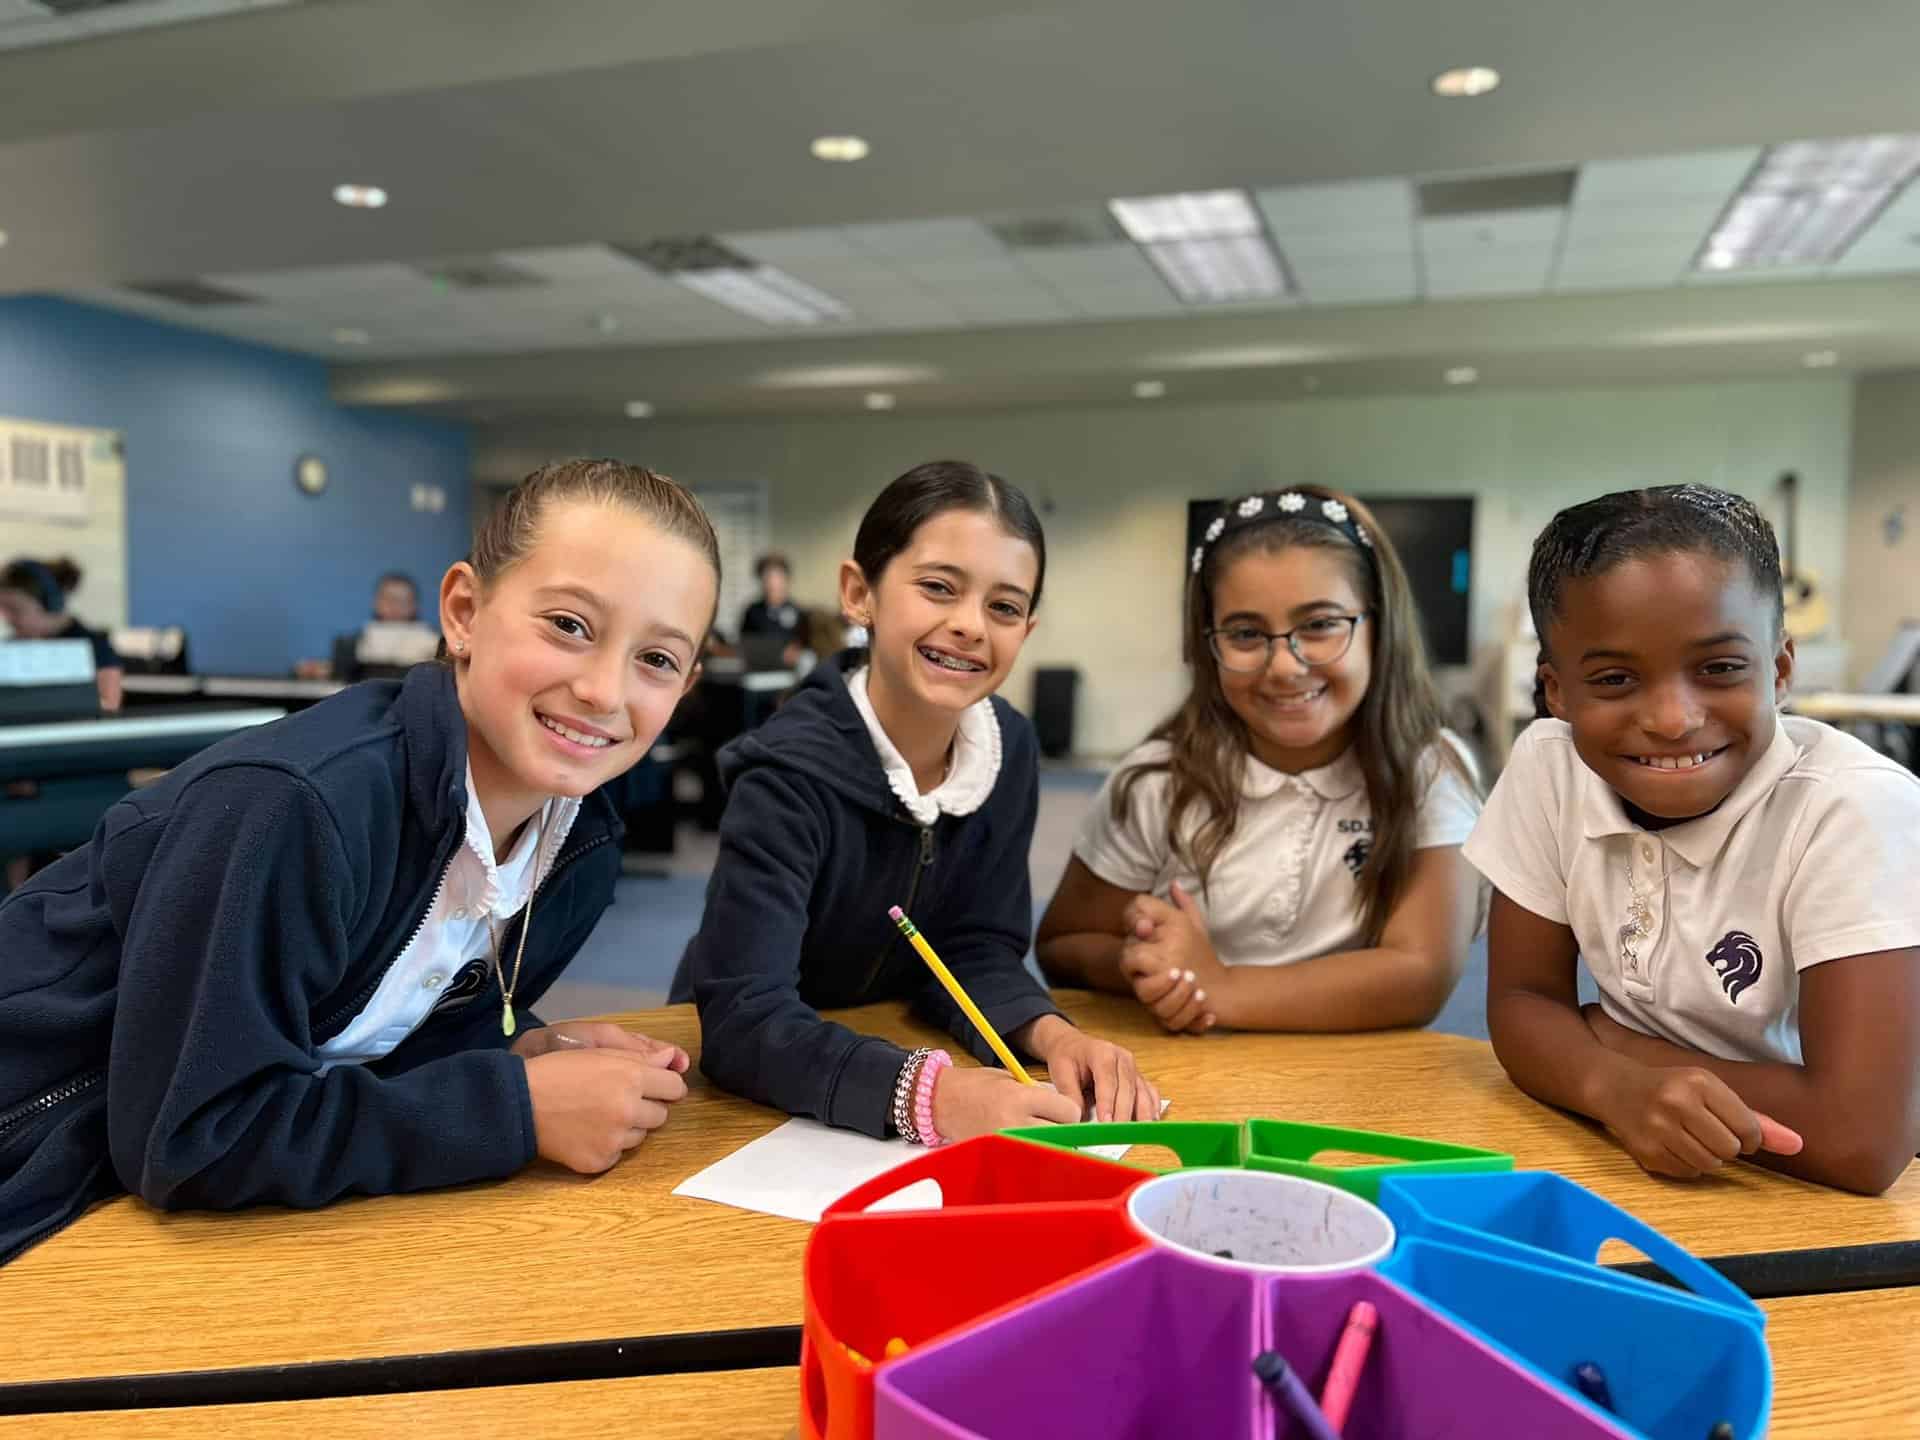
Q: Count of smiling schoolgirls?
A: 4